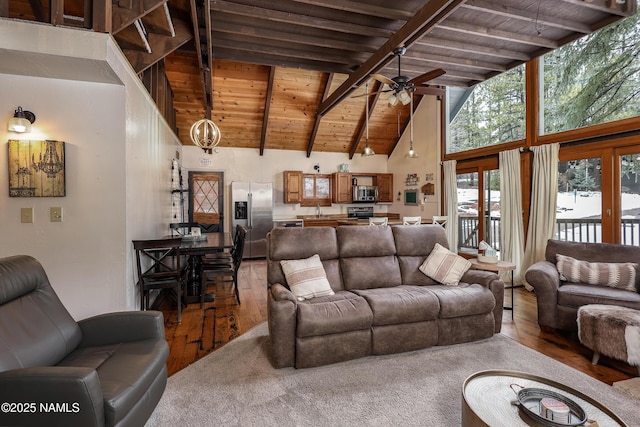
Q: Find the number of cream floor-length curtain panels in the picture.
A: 3